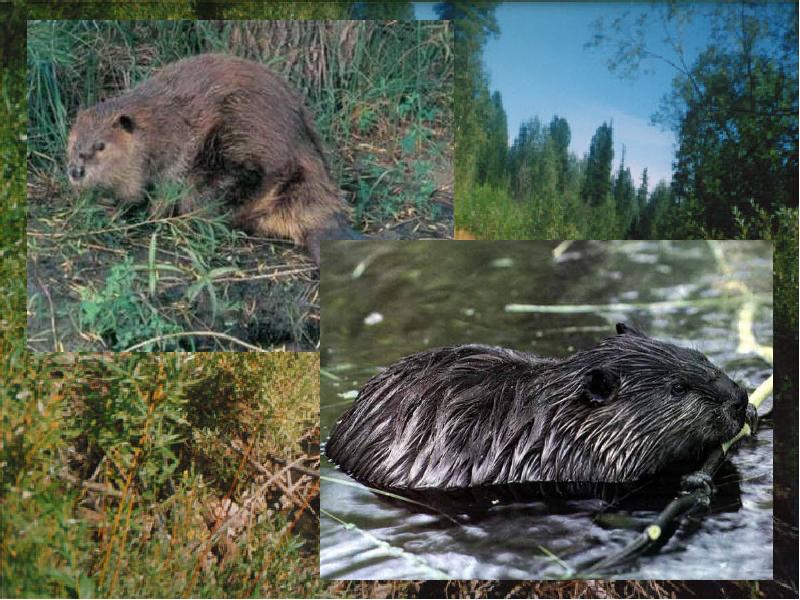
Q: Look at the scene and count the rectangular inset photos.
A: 2